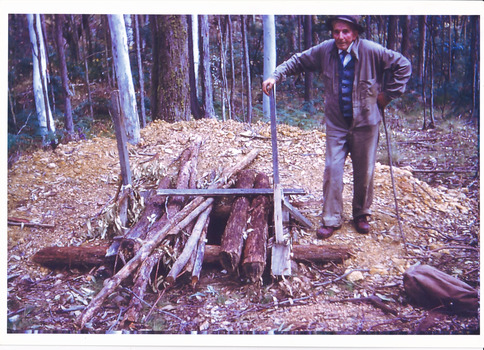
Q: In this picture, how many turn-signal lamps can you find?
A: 0